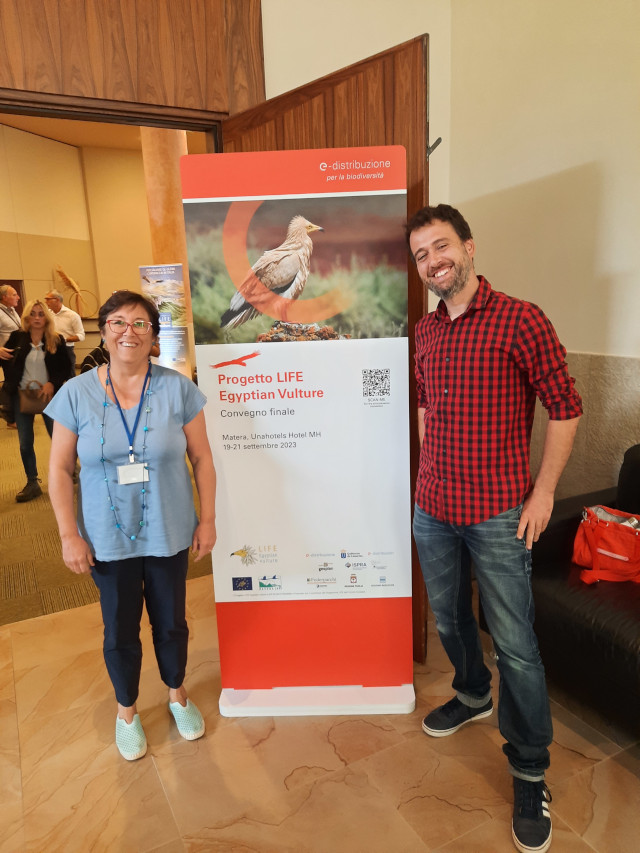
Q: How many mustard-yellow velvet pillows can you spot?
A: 0